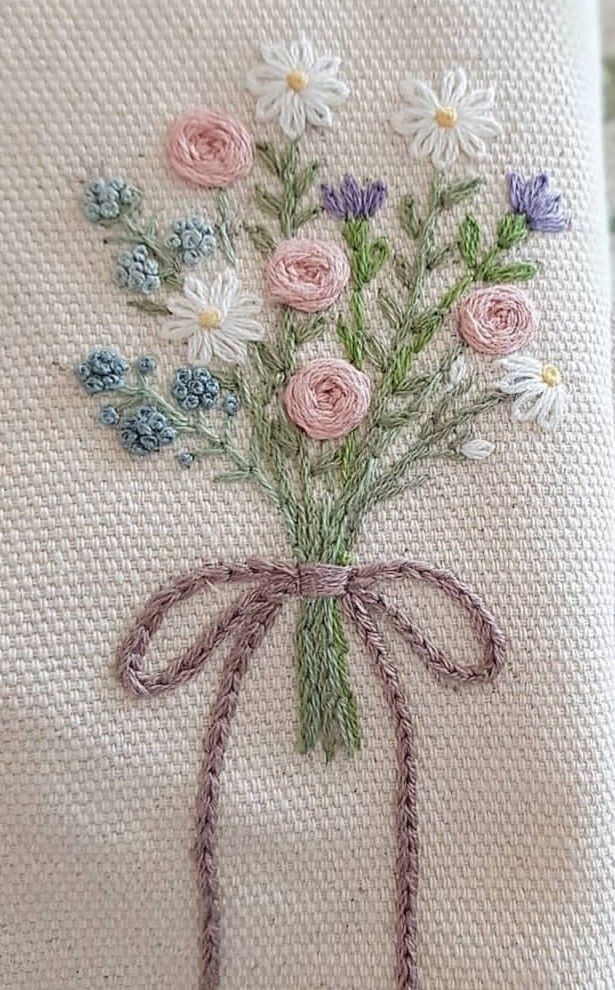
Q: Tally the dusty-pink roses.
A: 4